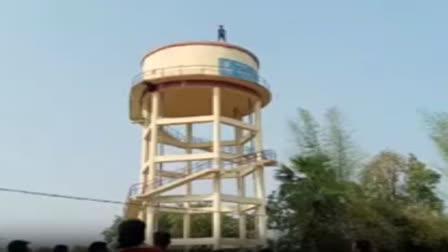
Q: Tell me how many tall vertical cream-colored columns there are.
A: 6